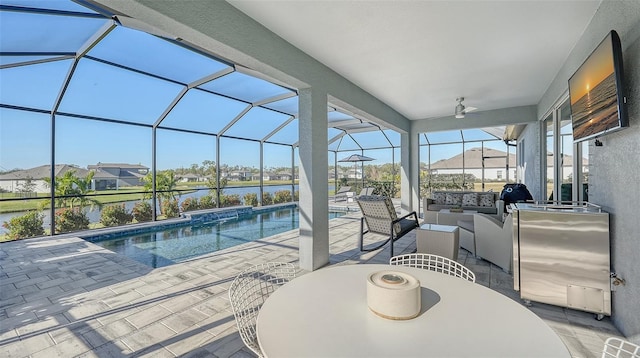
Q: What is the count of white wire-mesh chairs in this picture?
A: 3